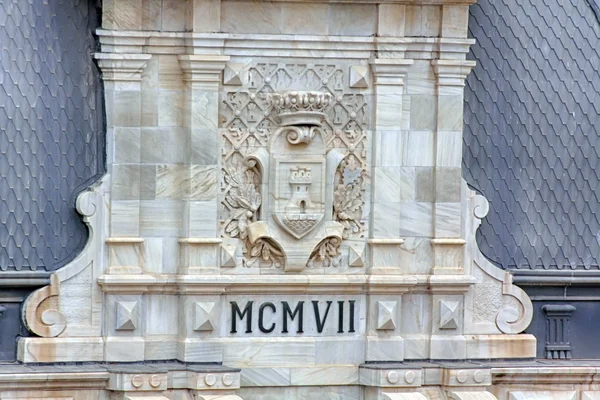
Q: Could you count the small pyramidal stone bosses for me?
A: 8